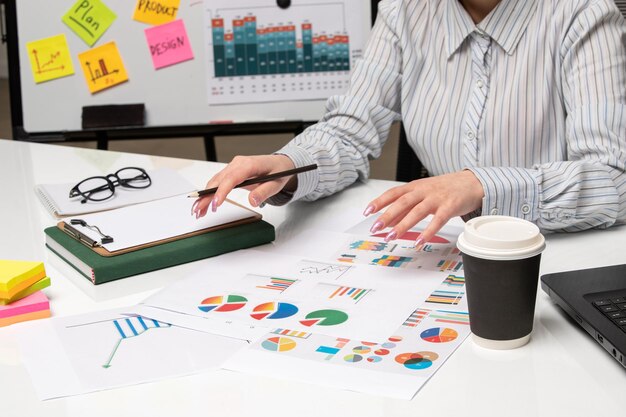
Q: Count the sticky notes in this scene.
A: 5